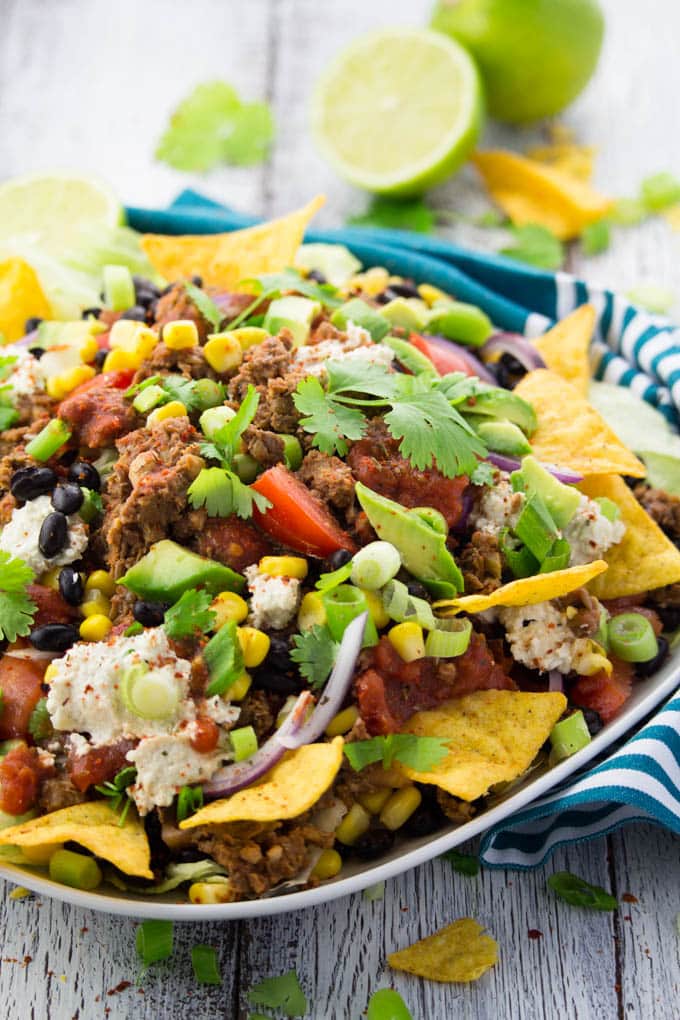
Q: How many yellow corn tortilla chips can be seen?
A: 12